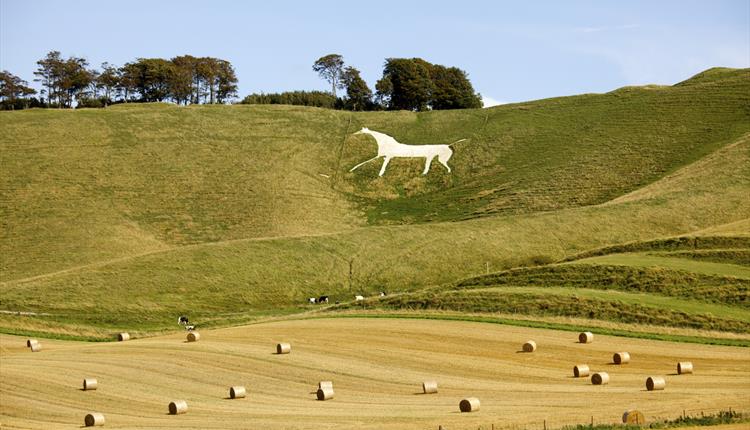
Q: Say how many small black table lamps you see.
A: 0